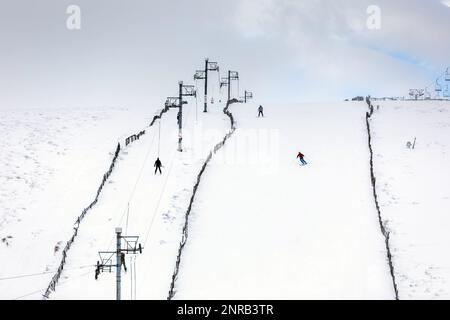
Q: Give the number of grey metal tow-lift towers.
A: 5